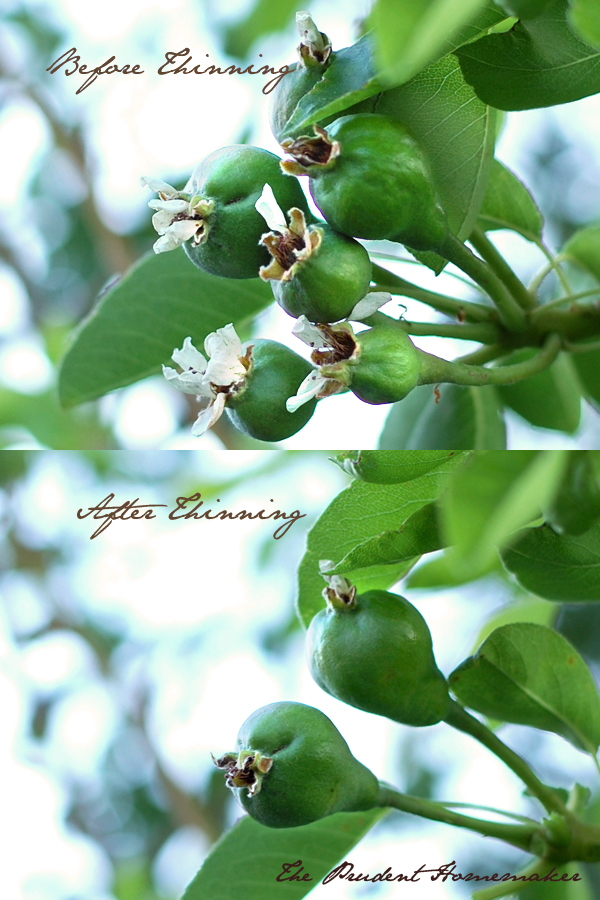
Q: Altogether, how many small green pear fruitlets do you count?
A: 8